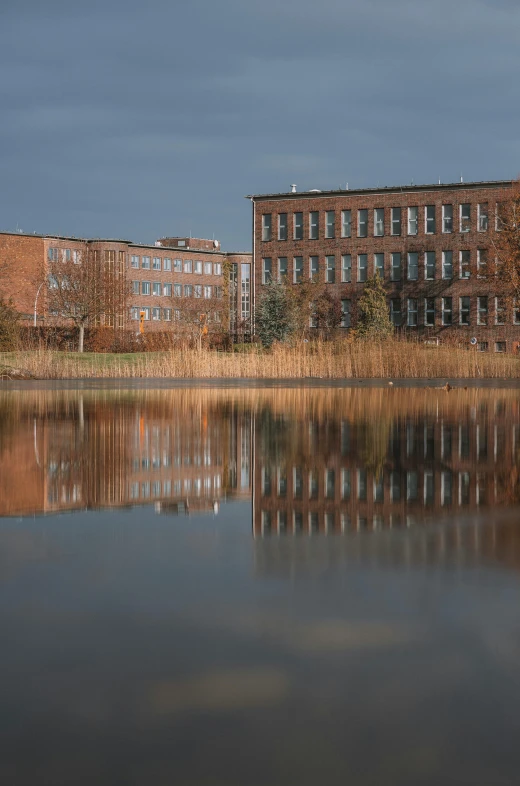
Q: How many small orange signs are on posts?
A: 2